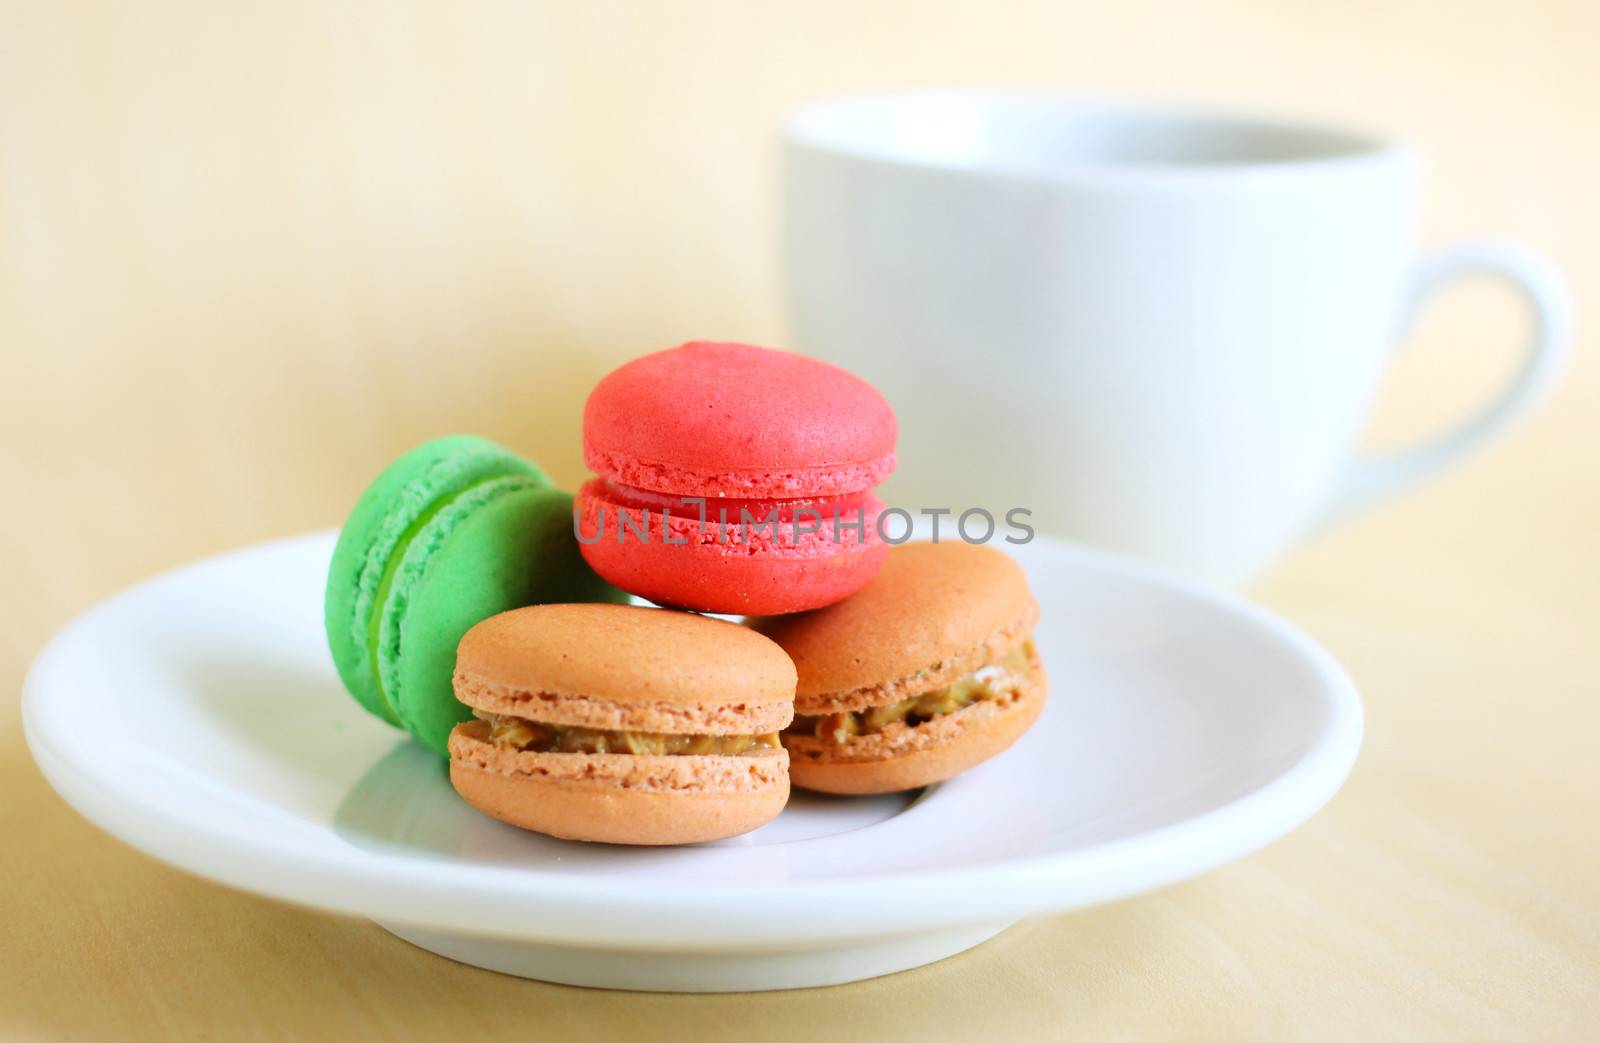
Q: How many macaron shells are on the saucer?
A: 8